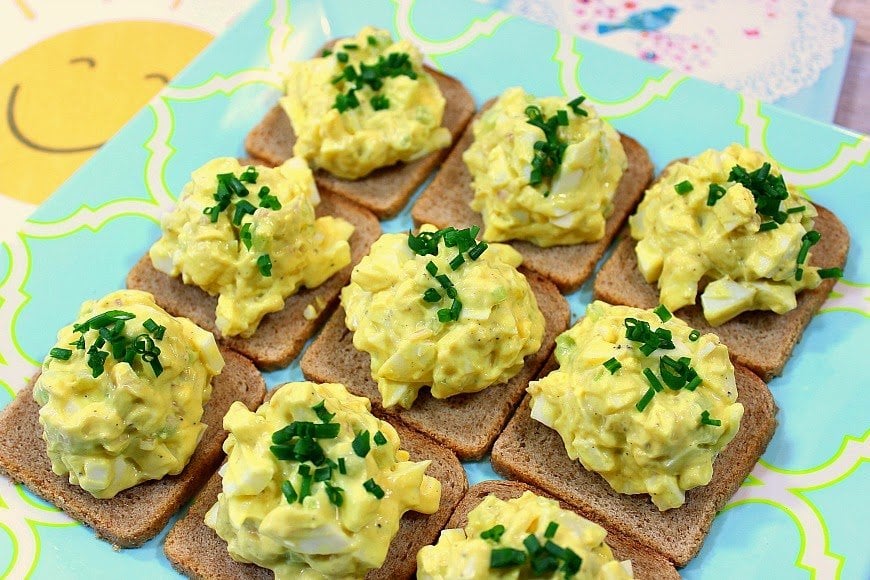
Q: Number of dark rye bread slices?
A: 9